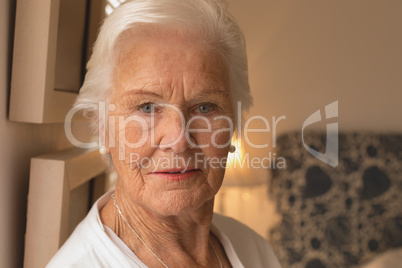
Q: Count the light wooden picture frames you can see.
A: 2